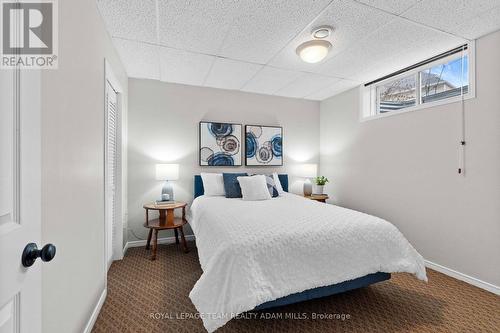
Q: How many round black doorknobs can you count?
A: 1